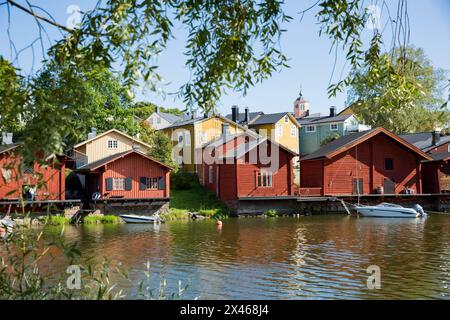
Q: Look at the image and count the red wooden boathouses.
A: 5